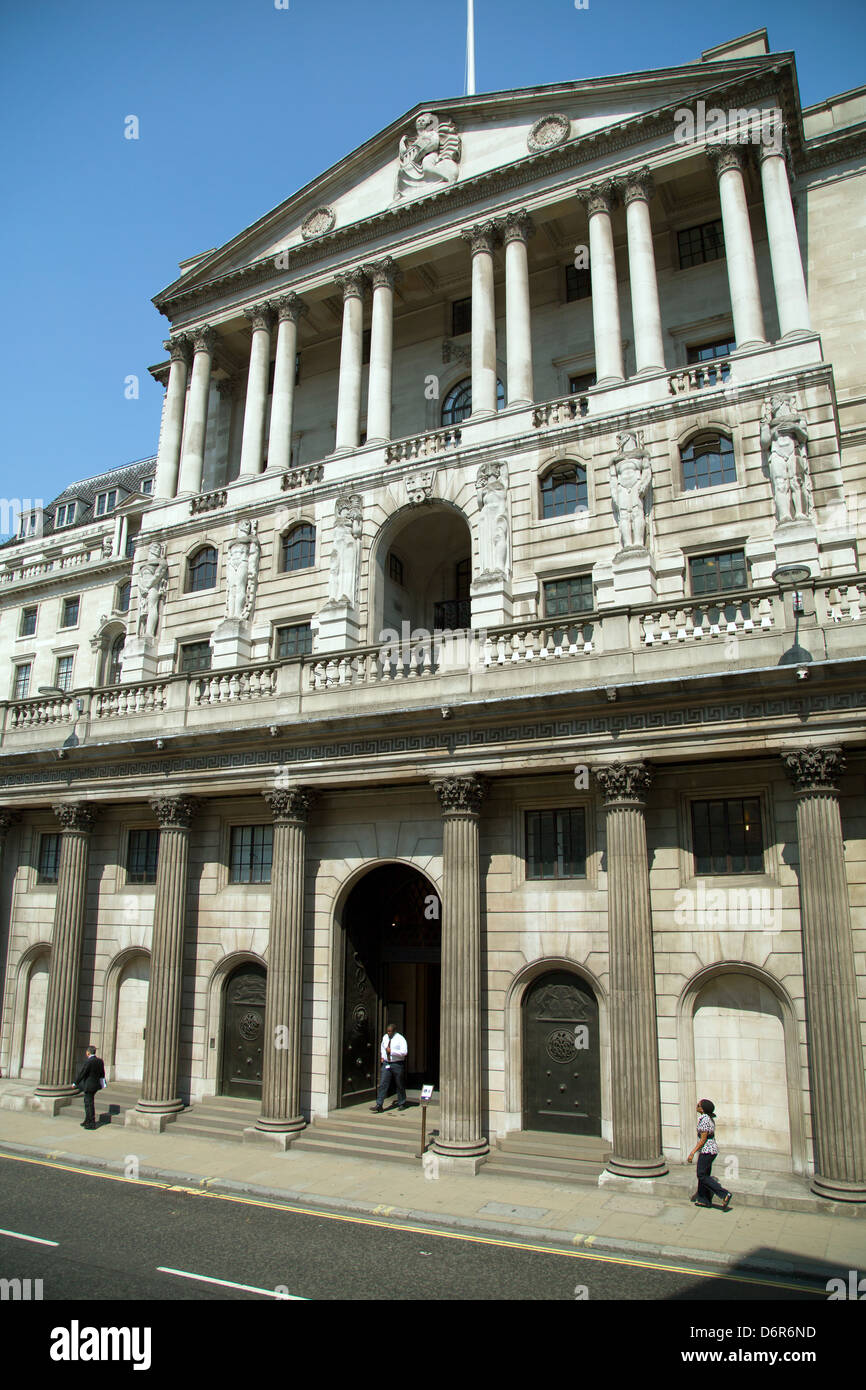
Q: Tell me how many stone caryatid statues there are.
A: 6